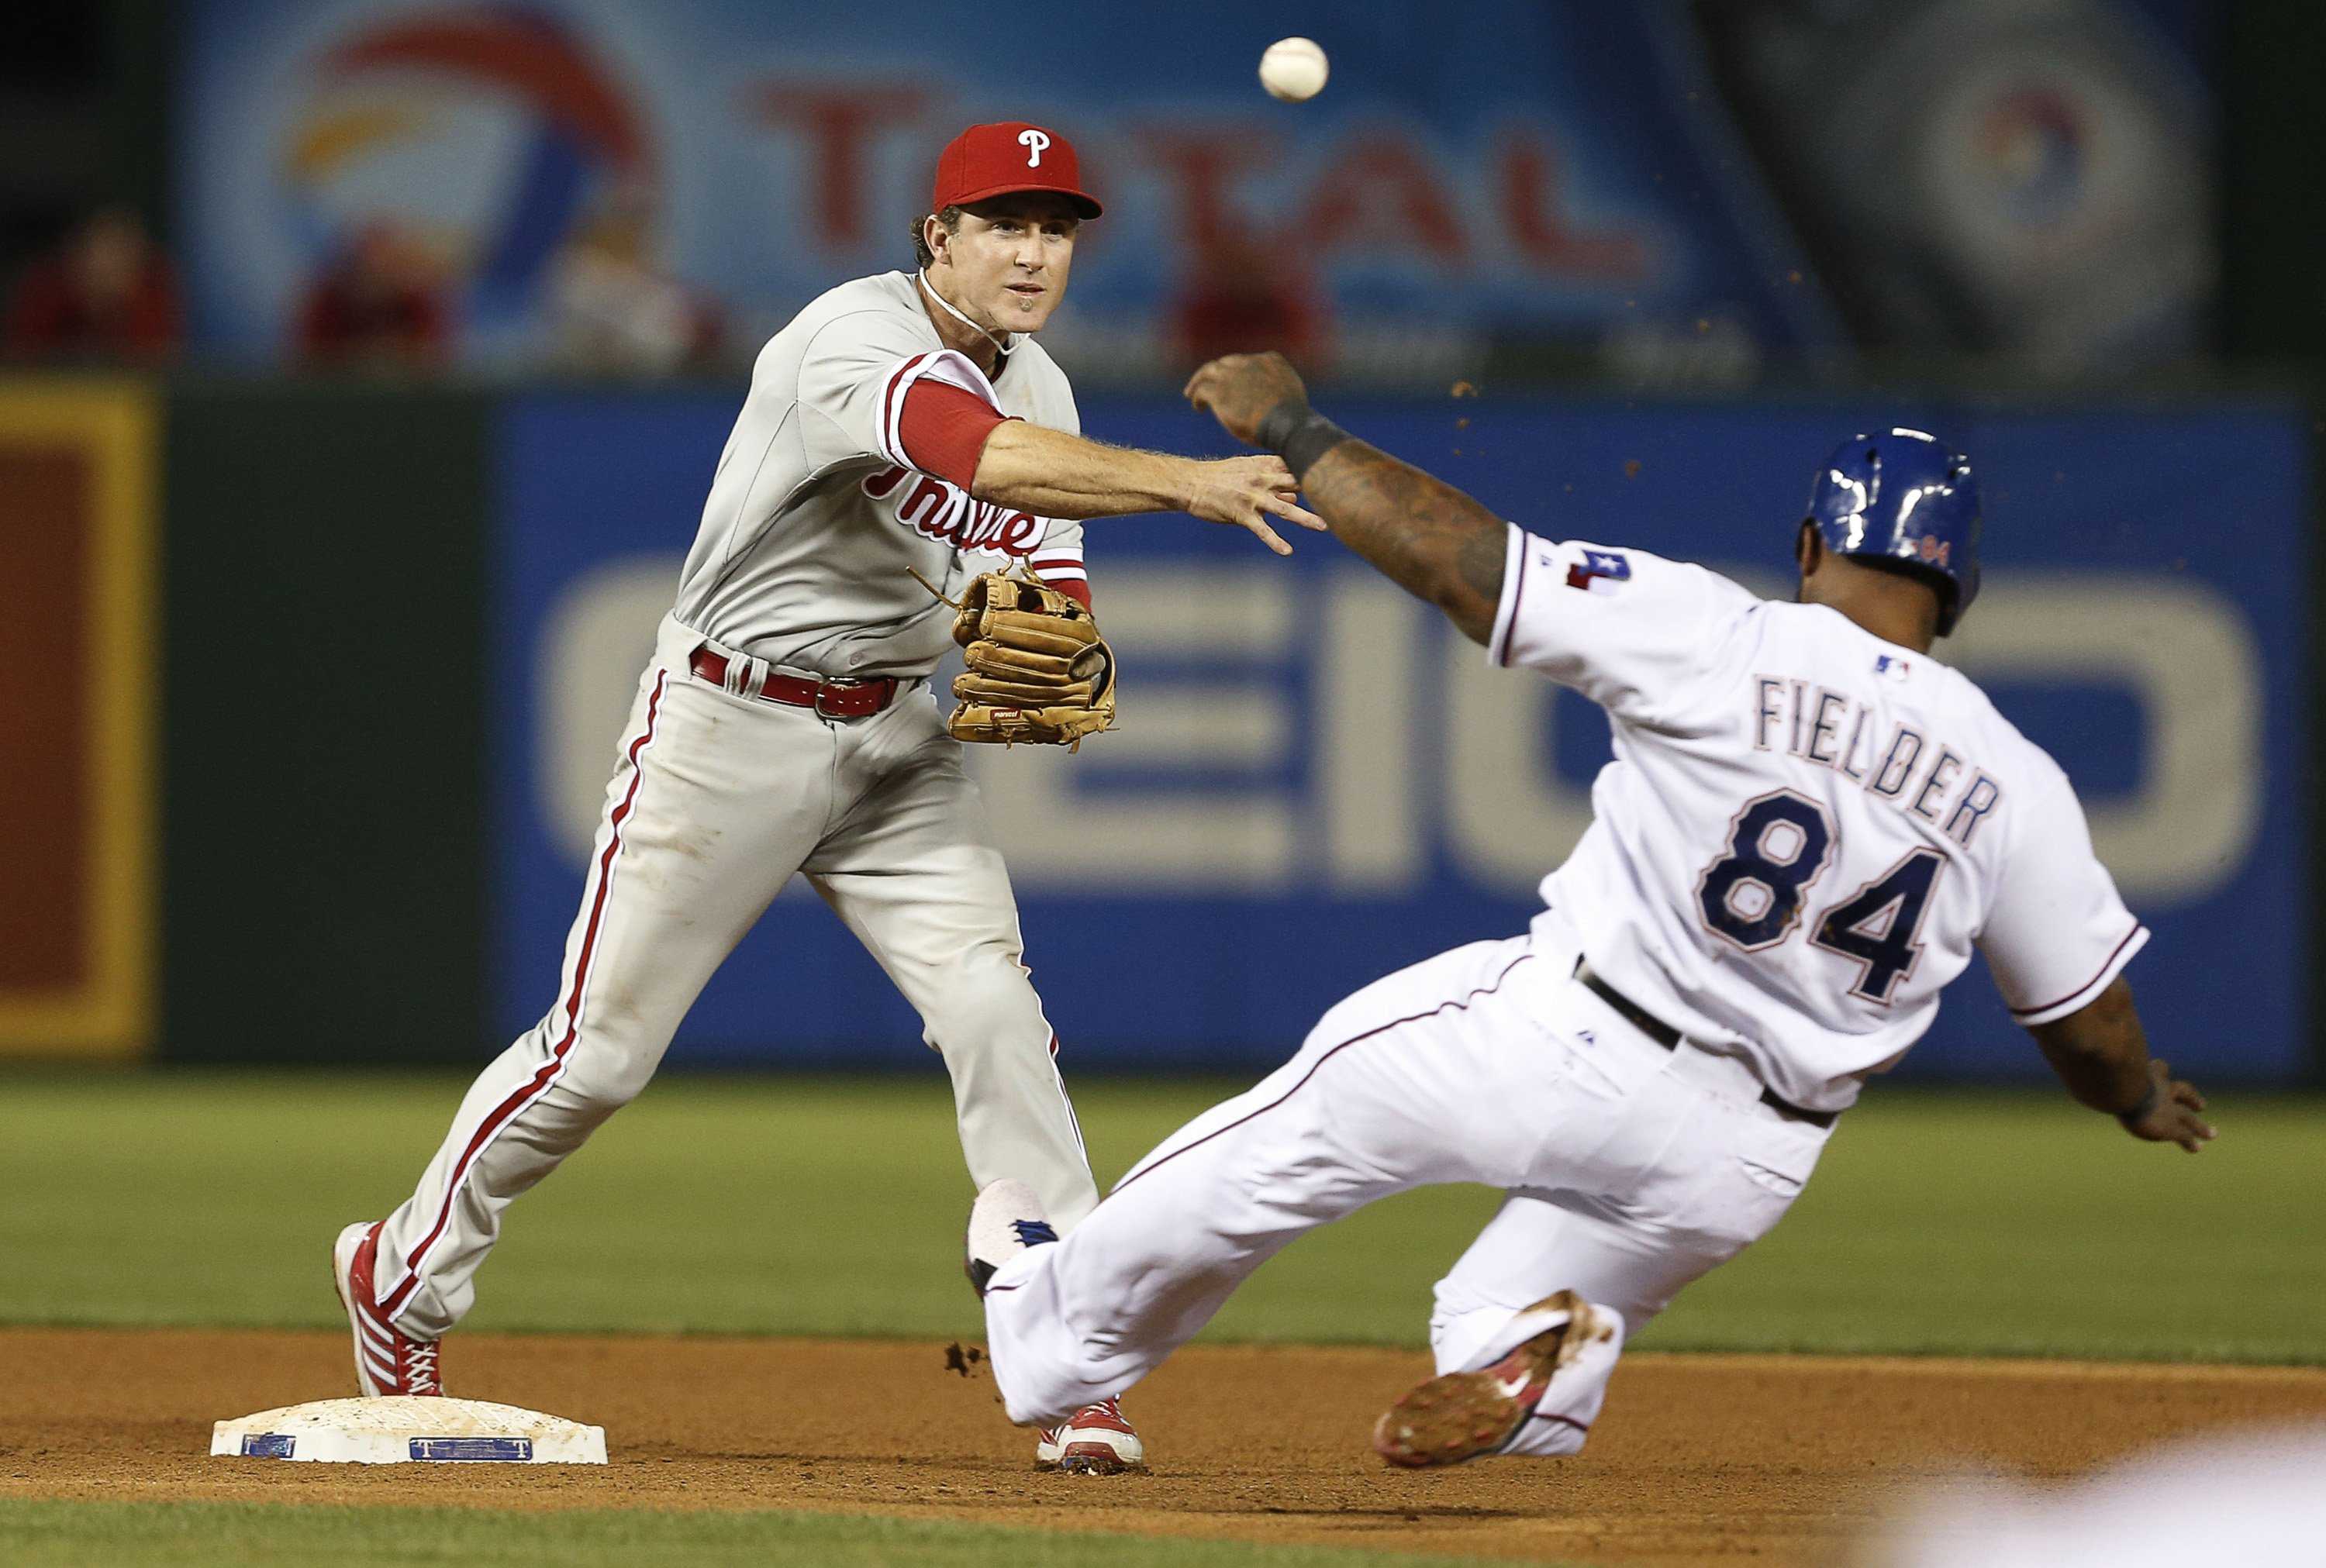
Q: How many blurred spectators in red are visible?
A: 3